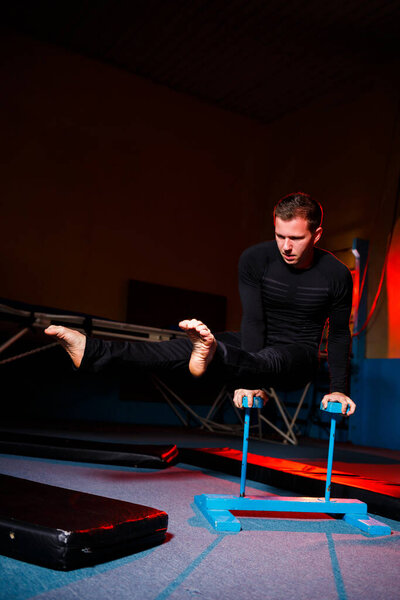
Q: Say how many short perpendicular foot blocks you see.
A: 2